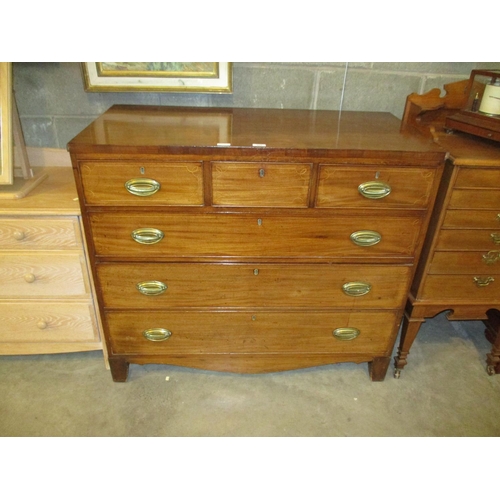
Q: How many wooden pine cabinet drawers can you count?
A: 3